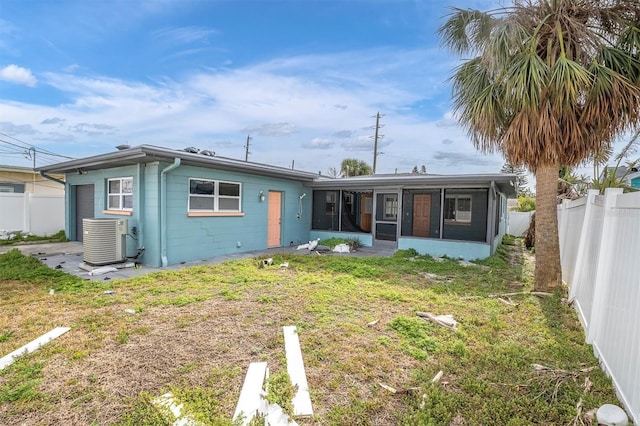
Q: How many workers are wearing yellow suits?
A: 0